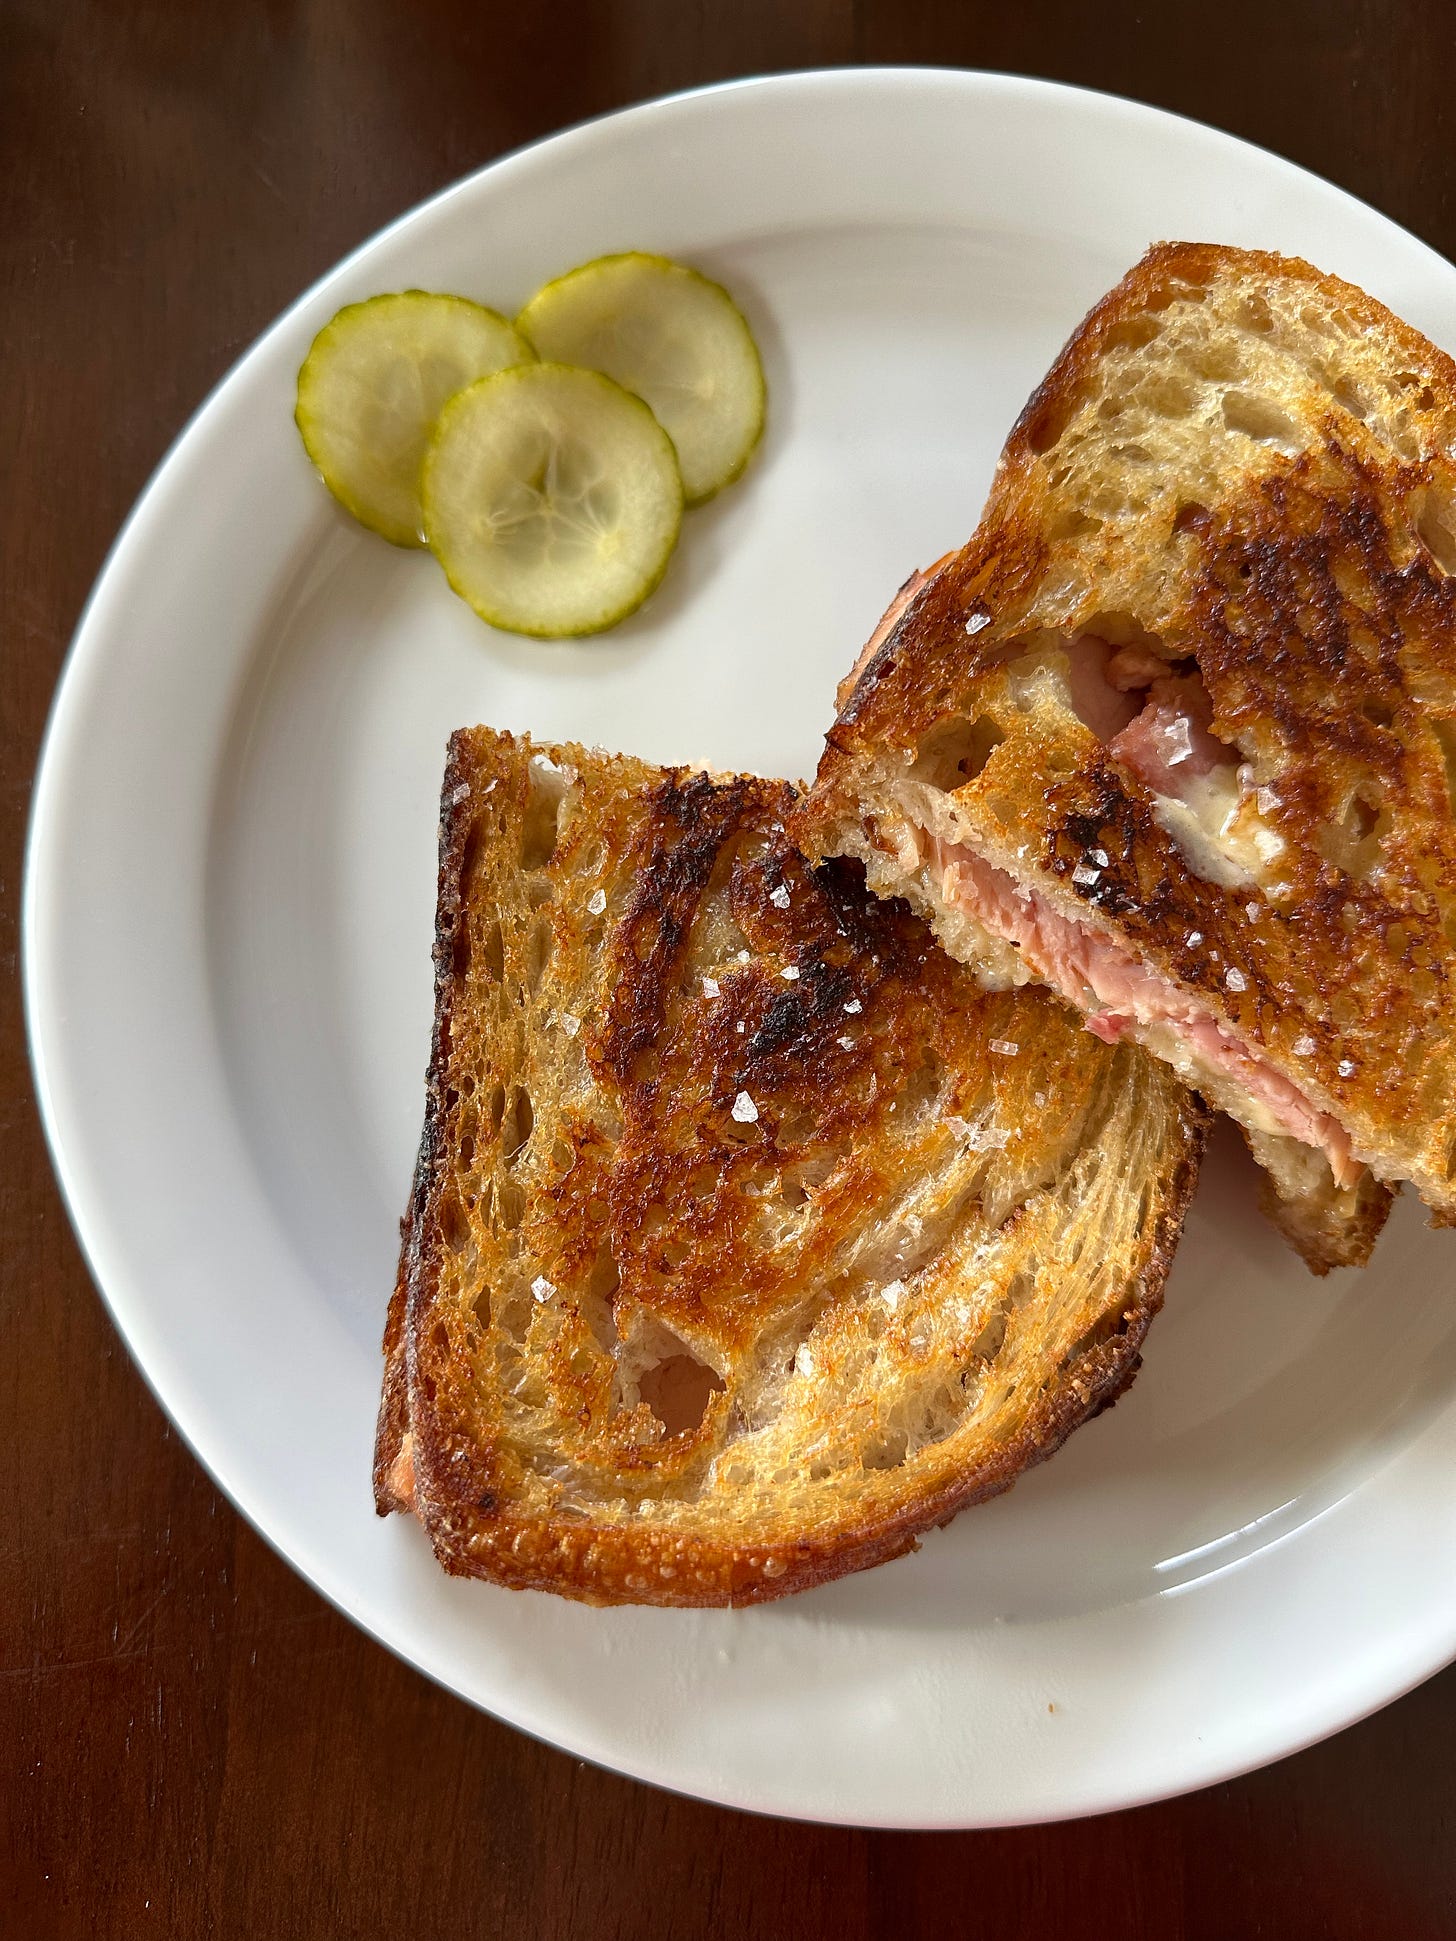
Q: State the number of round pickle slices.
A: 3